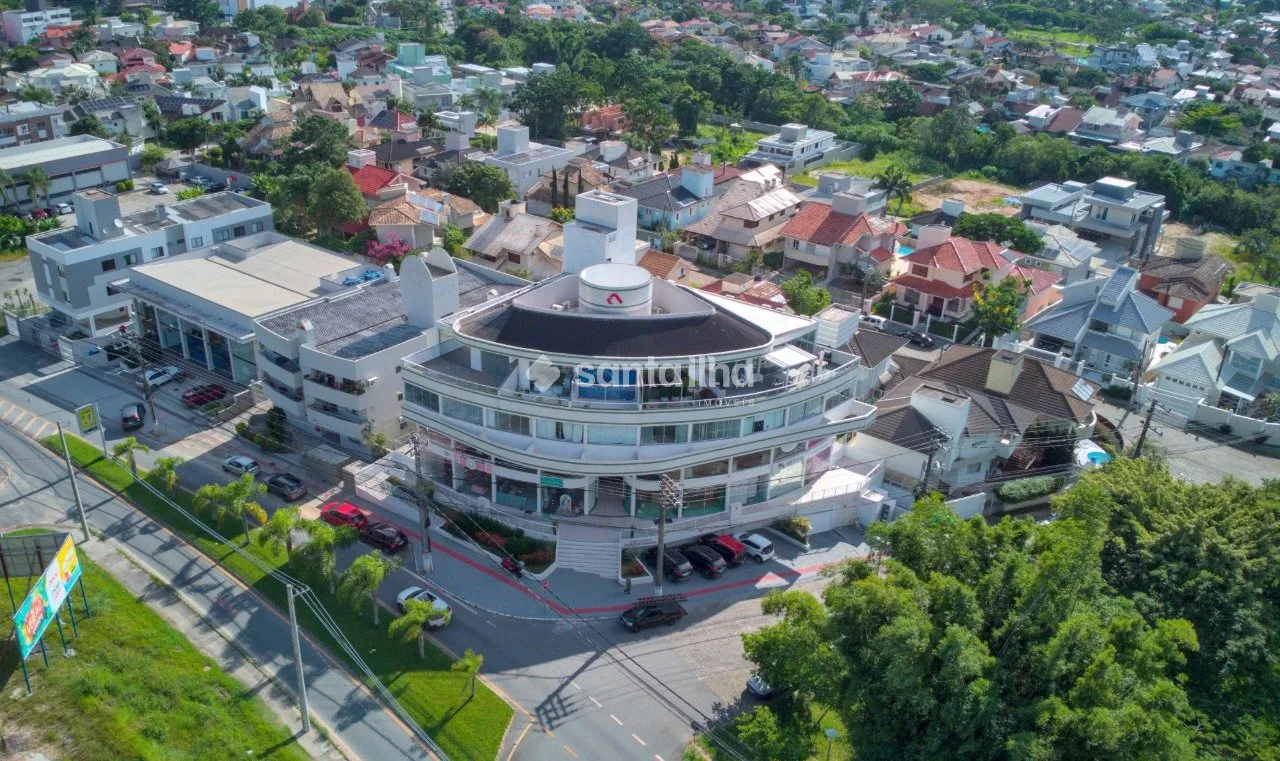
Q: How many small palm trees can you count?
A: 9